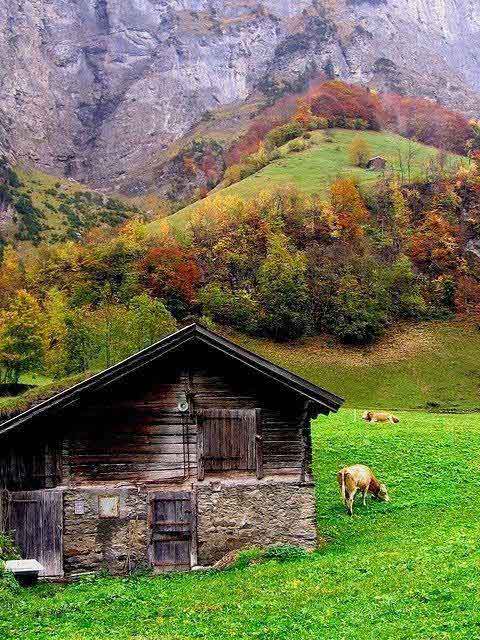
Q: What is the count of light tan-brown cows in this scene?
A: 2